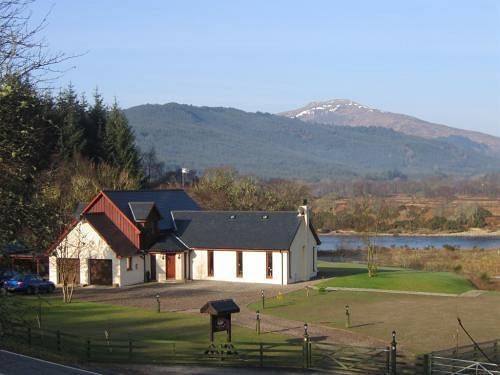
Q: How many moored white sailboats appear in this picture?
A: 0